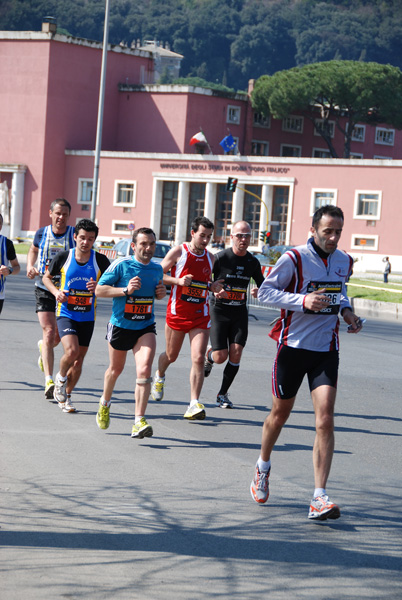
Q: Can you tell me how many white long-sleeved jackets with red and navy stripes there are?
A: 1